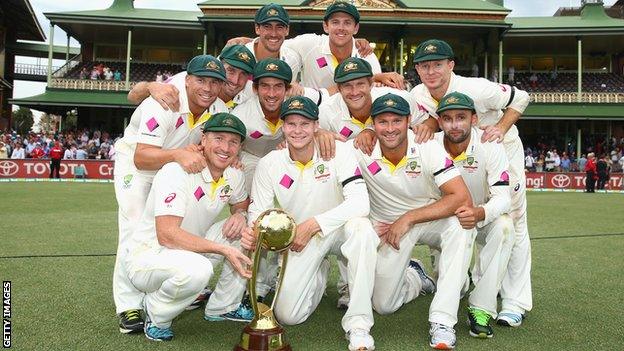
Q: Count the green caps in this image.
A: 11